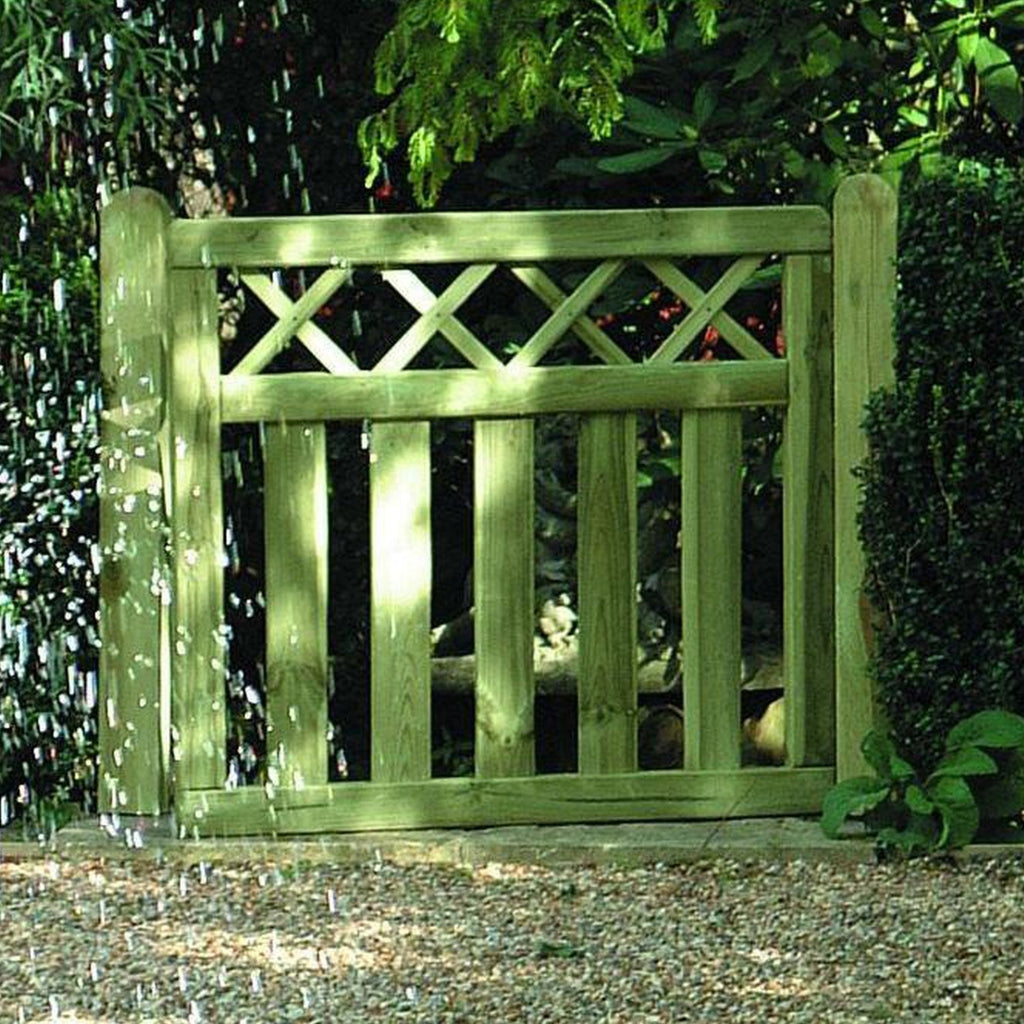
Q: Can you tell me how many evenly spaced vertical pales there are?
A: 5